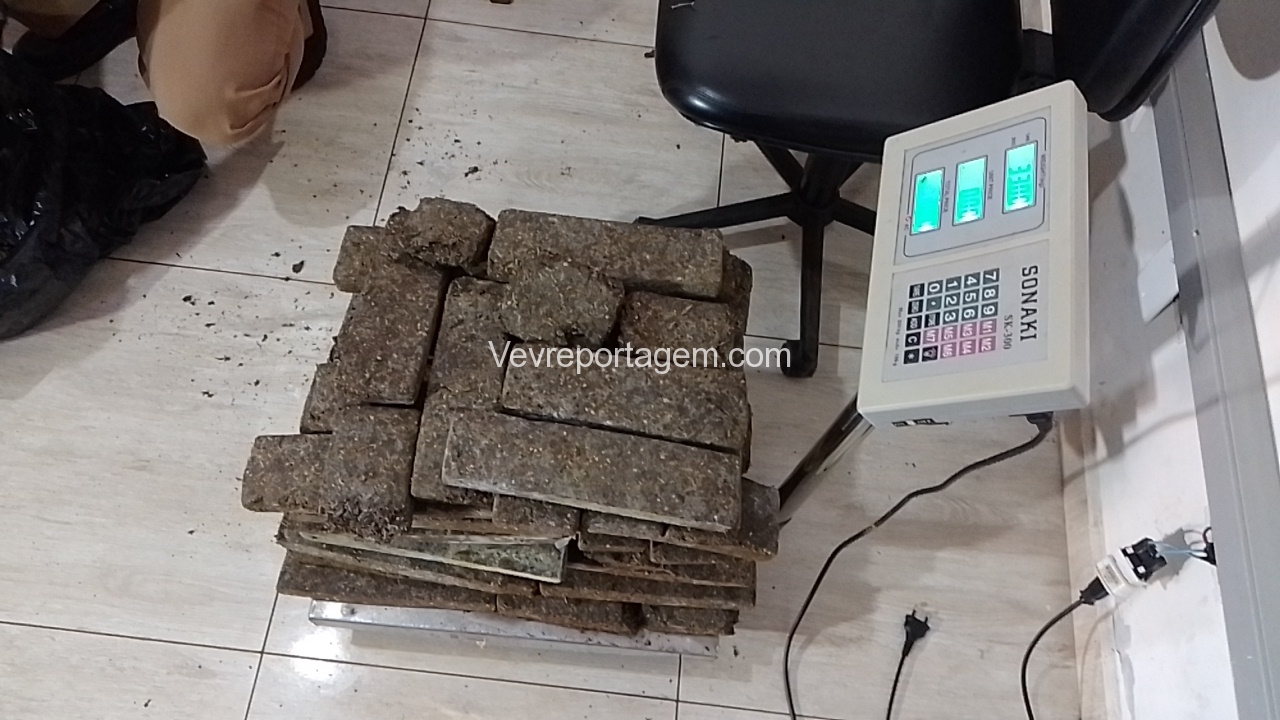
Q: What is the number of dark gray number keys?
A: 10